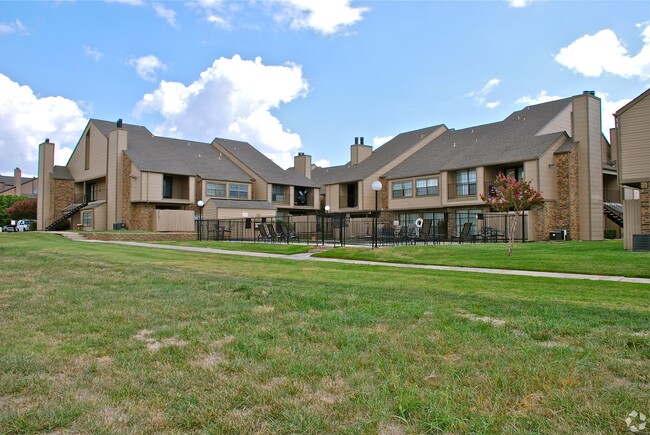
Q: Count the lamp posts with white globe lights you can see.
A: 3